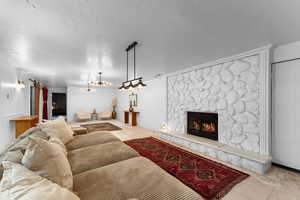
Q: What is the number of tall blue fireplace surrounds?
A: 0